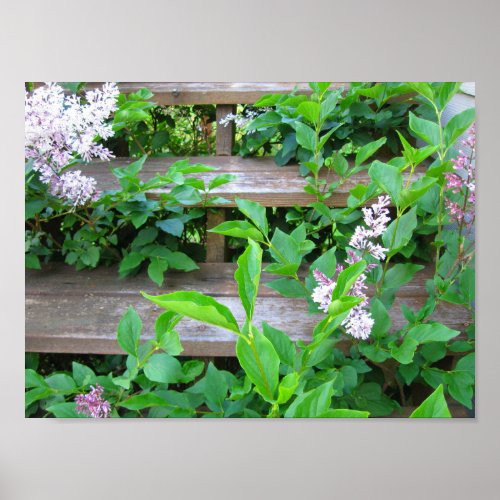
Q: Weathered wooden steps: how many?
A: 3